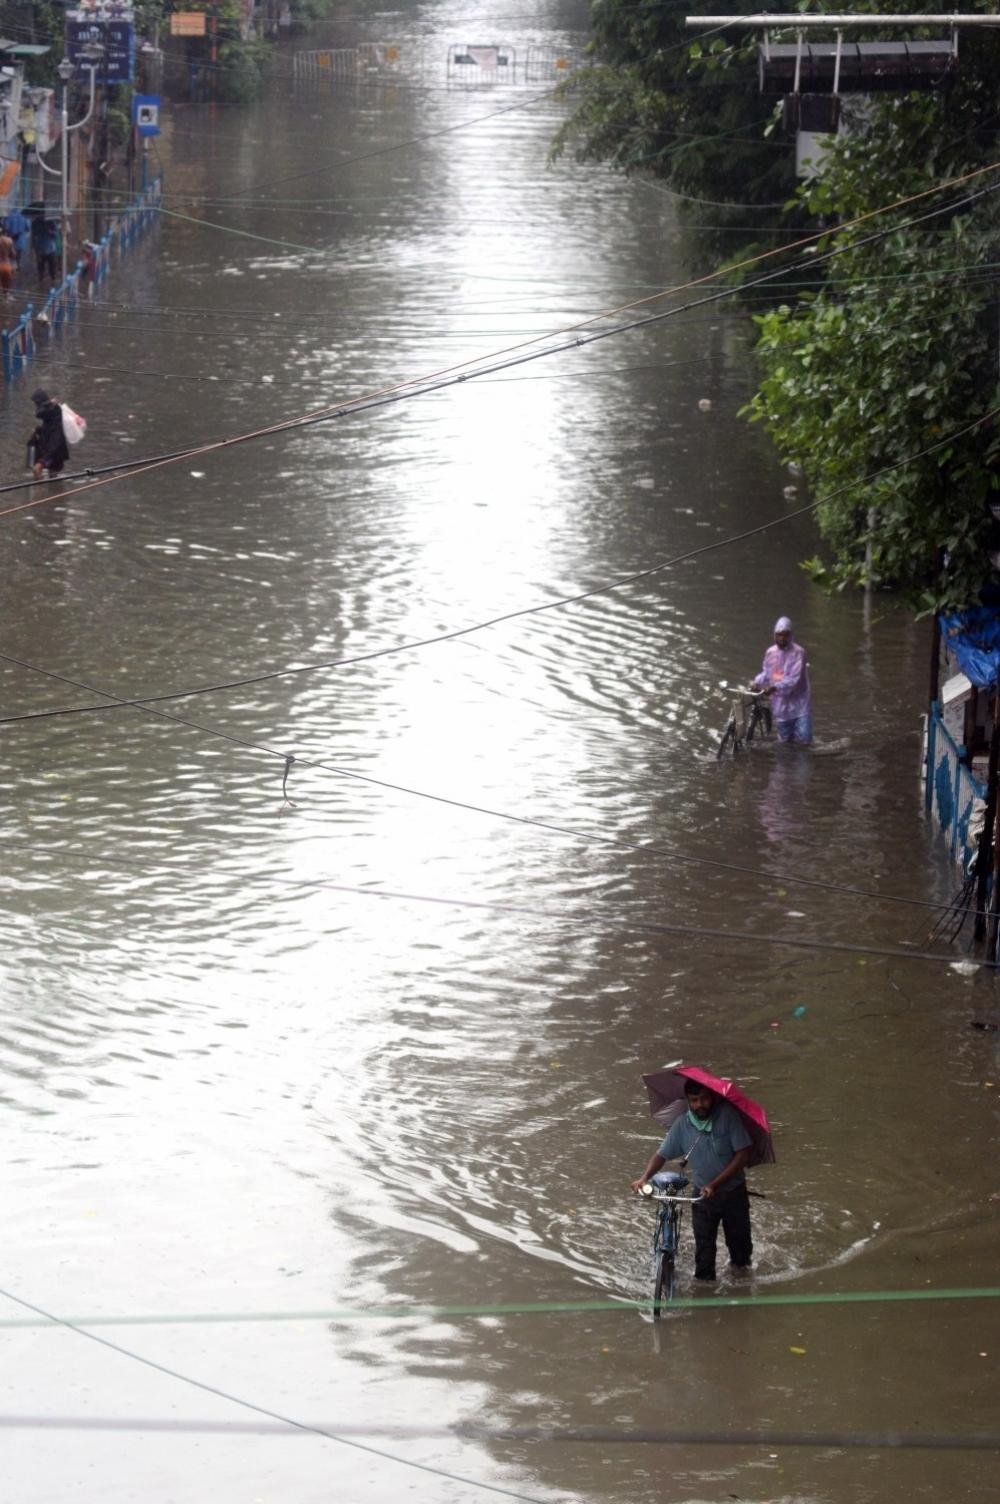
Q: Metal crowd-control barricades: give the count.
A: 4